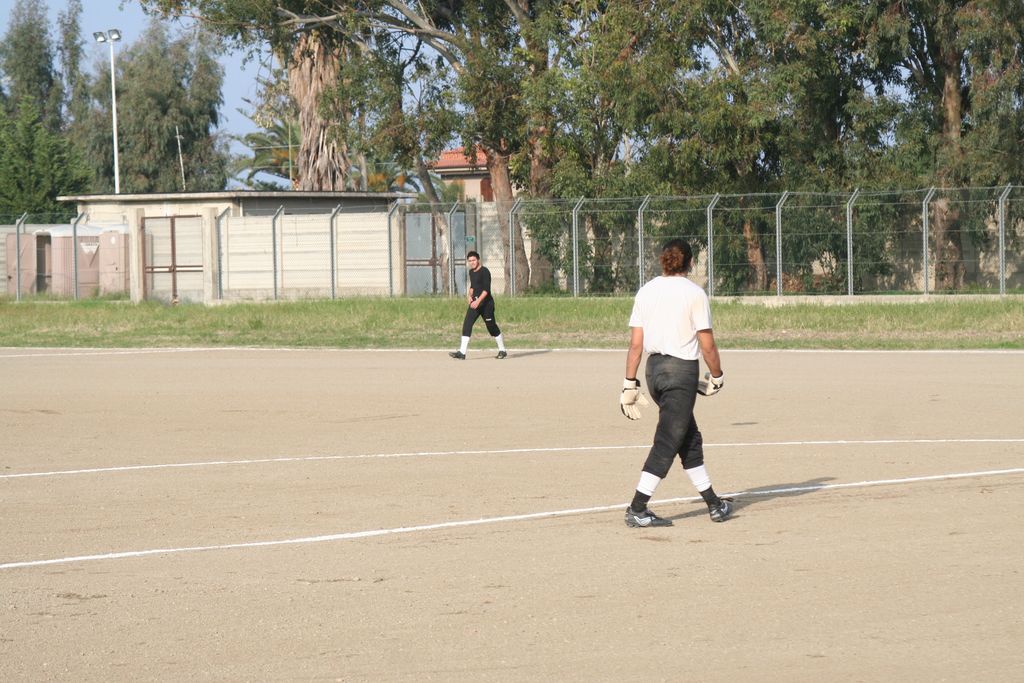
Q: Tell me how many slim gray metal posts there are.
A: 15